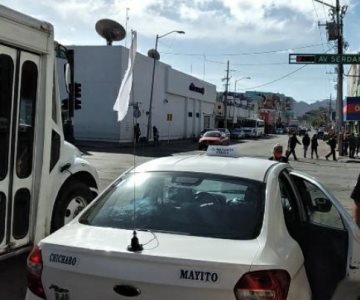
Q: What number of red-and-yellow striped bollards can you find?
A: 0